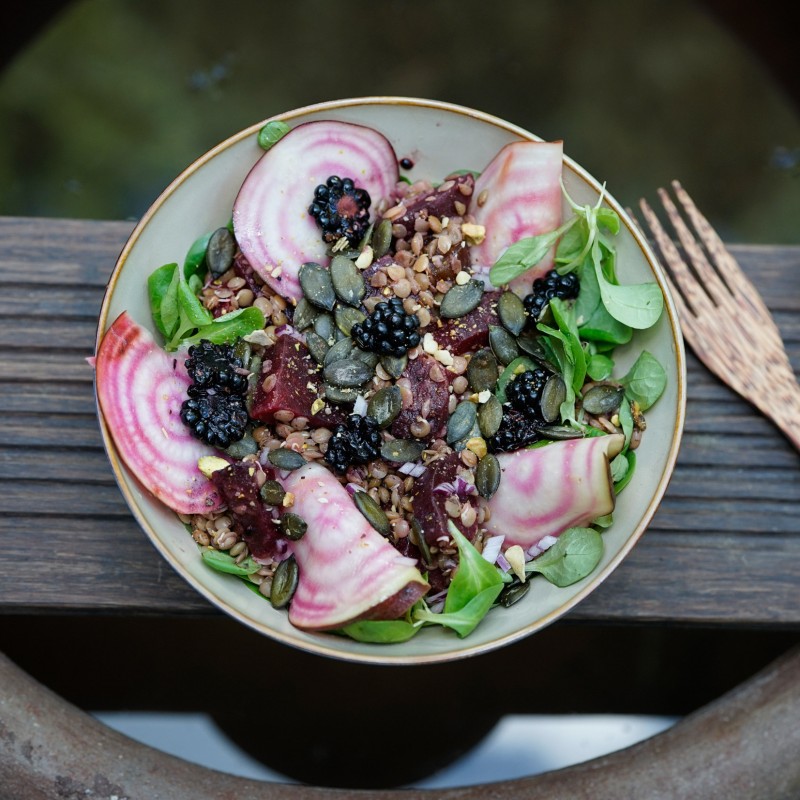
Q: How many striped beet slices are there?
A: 5